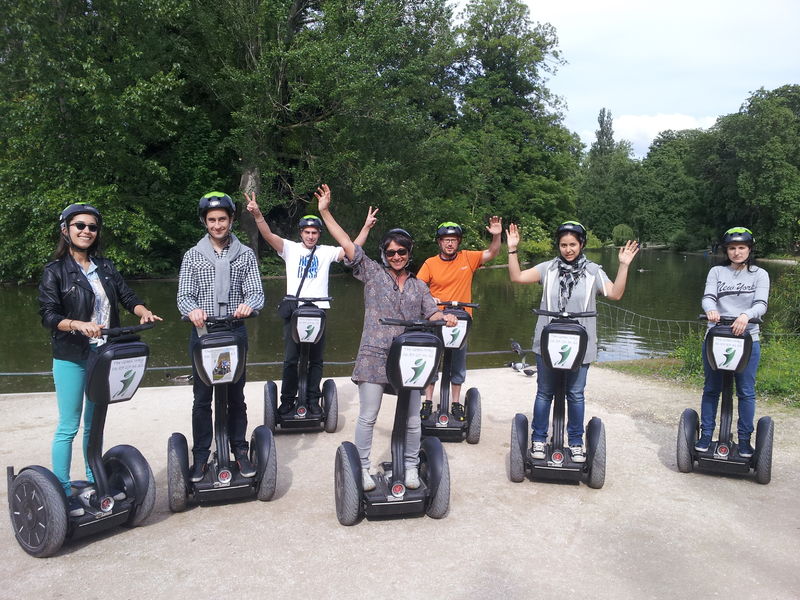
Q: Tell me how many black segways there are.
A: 7